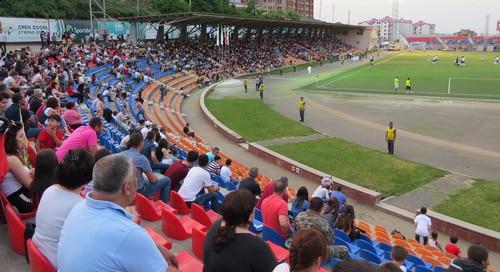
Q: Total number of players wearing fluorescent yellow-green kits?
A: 2